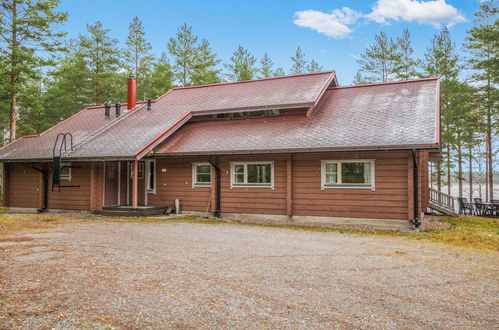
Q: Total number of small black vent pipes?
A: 3